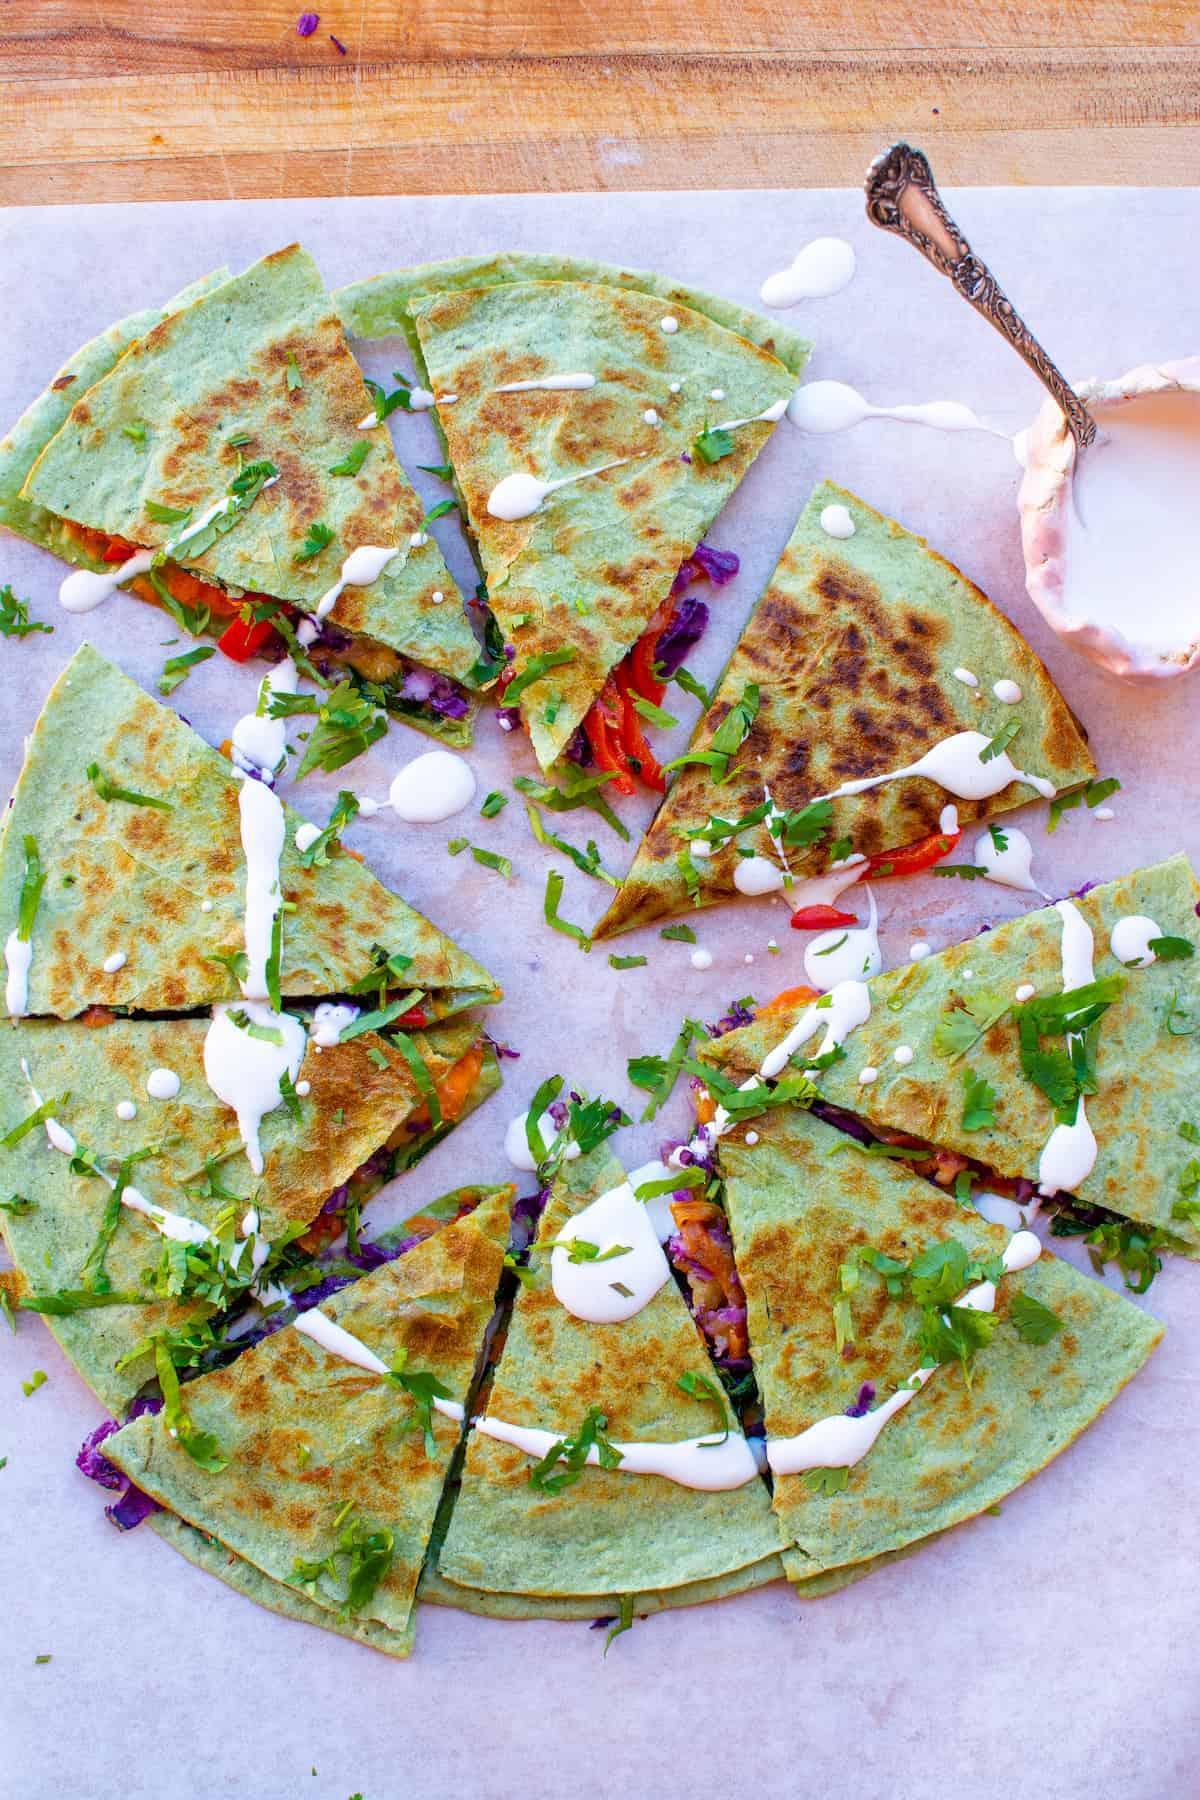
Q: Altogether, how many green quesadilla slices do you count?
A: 9